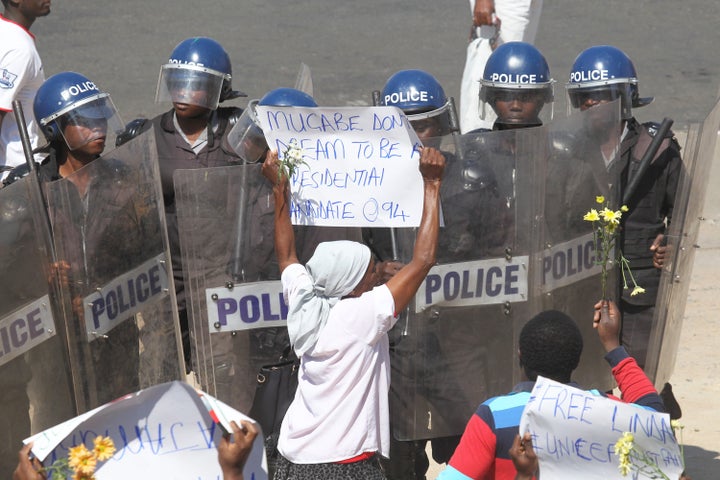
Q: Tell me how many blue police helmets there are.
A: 6